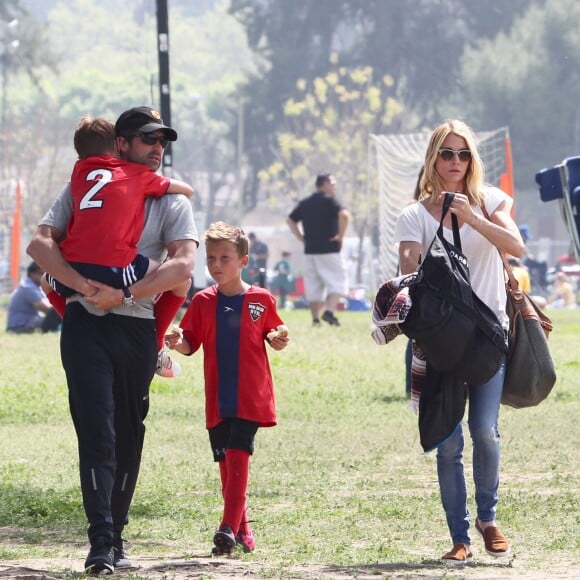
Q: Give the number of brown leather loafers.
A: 2